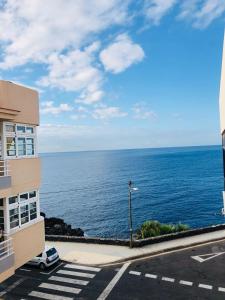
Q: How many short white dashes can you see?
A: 6